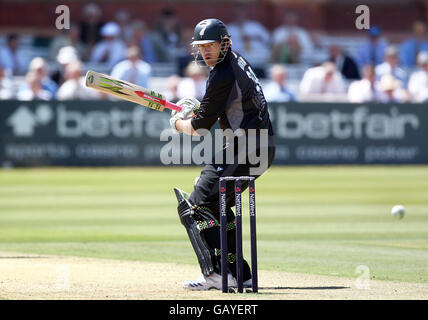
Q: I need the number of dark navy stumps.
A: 3